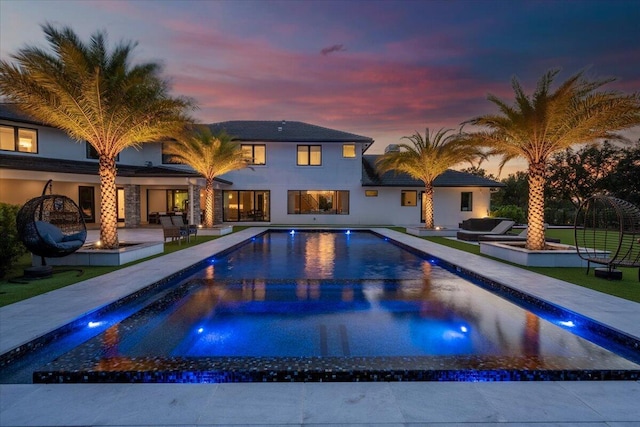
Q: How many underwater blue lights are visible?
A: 10